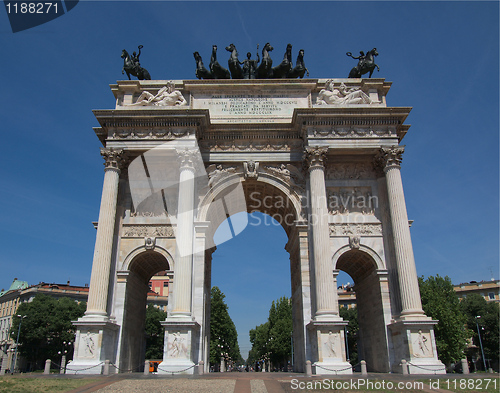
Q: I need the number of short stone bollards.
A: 8